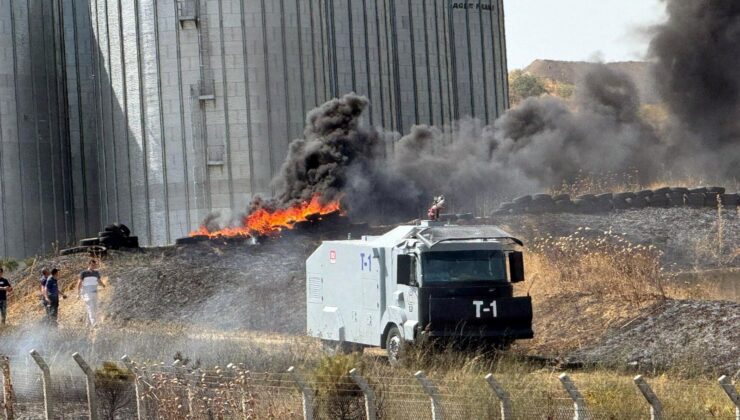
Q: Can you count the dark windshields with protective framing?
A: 1